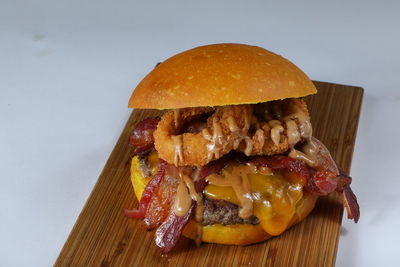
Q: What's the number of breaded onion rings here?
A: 2